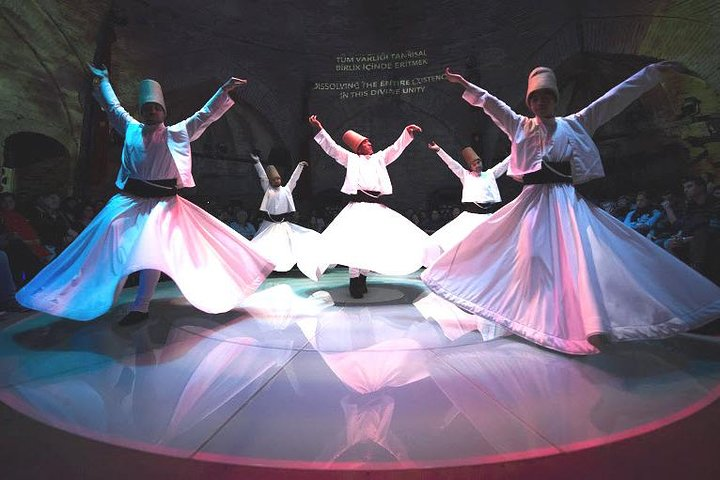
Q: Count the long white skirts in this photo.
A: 5